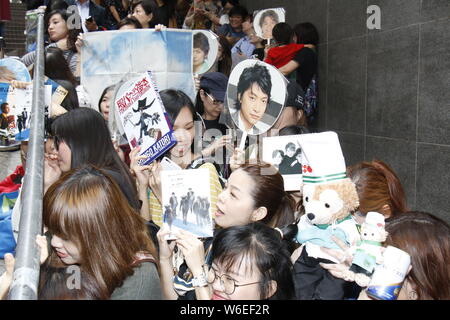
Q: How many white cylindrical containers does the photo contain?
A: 1